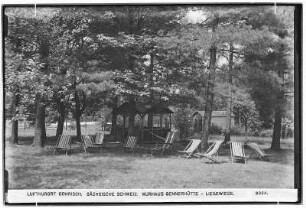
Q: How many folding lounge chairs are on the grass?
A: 9